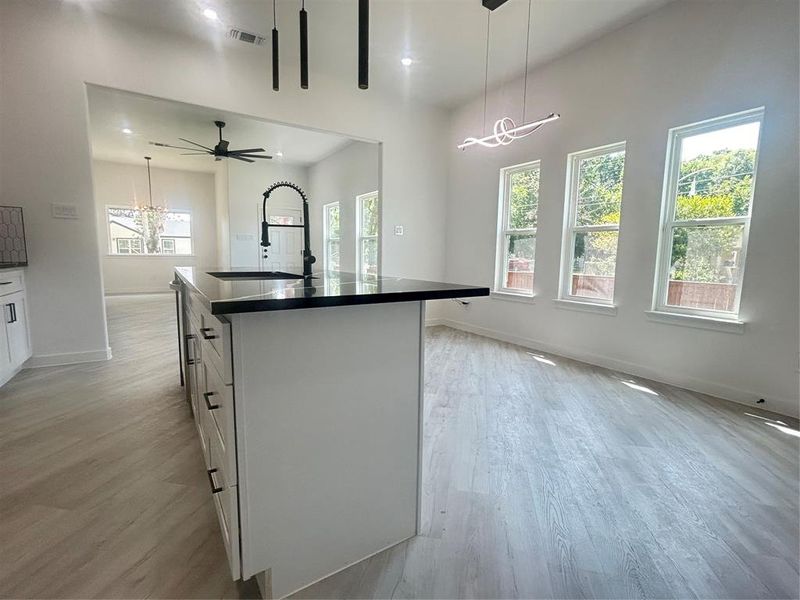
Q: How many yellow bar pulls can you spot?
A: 0